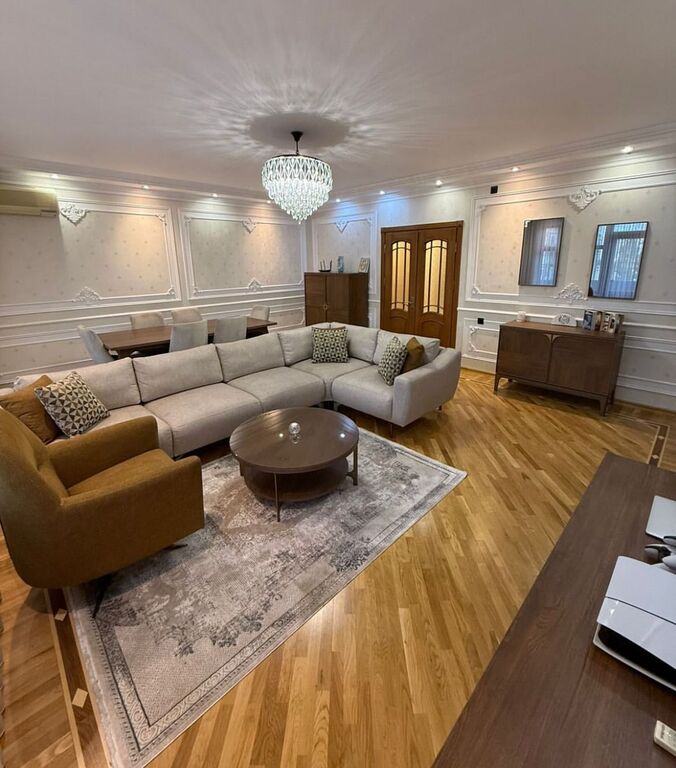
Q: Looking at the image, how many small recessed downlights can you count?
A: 9